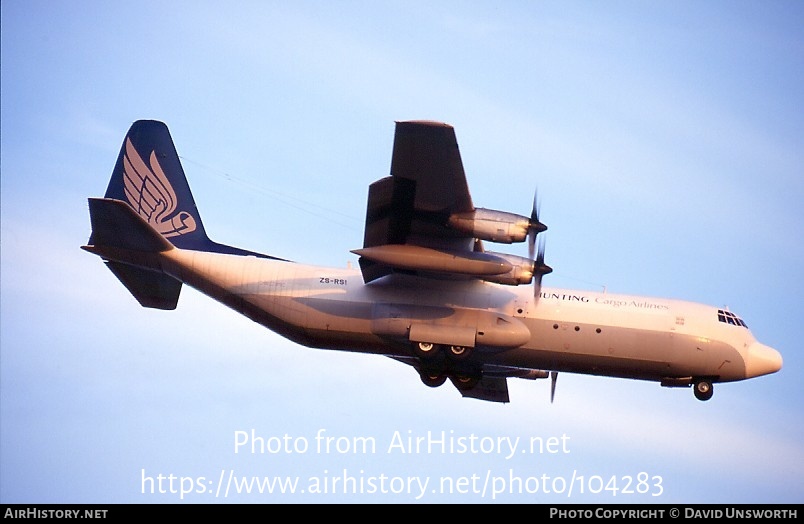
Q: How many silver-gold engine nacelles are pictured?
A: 2